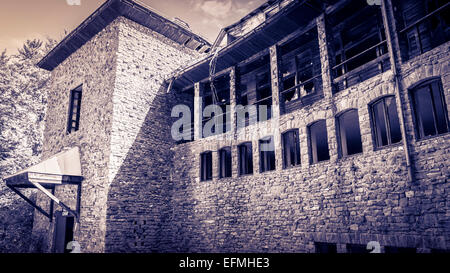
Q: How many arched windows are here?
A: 9